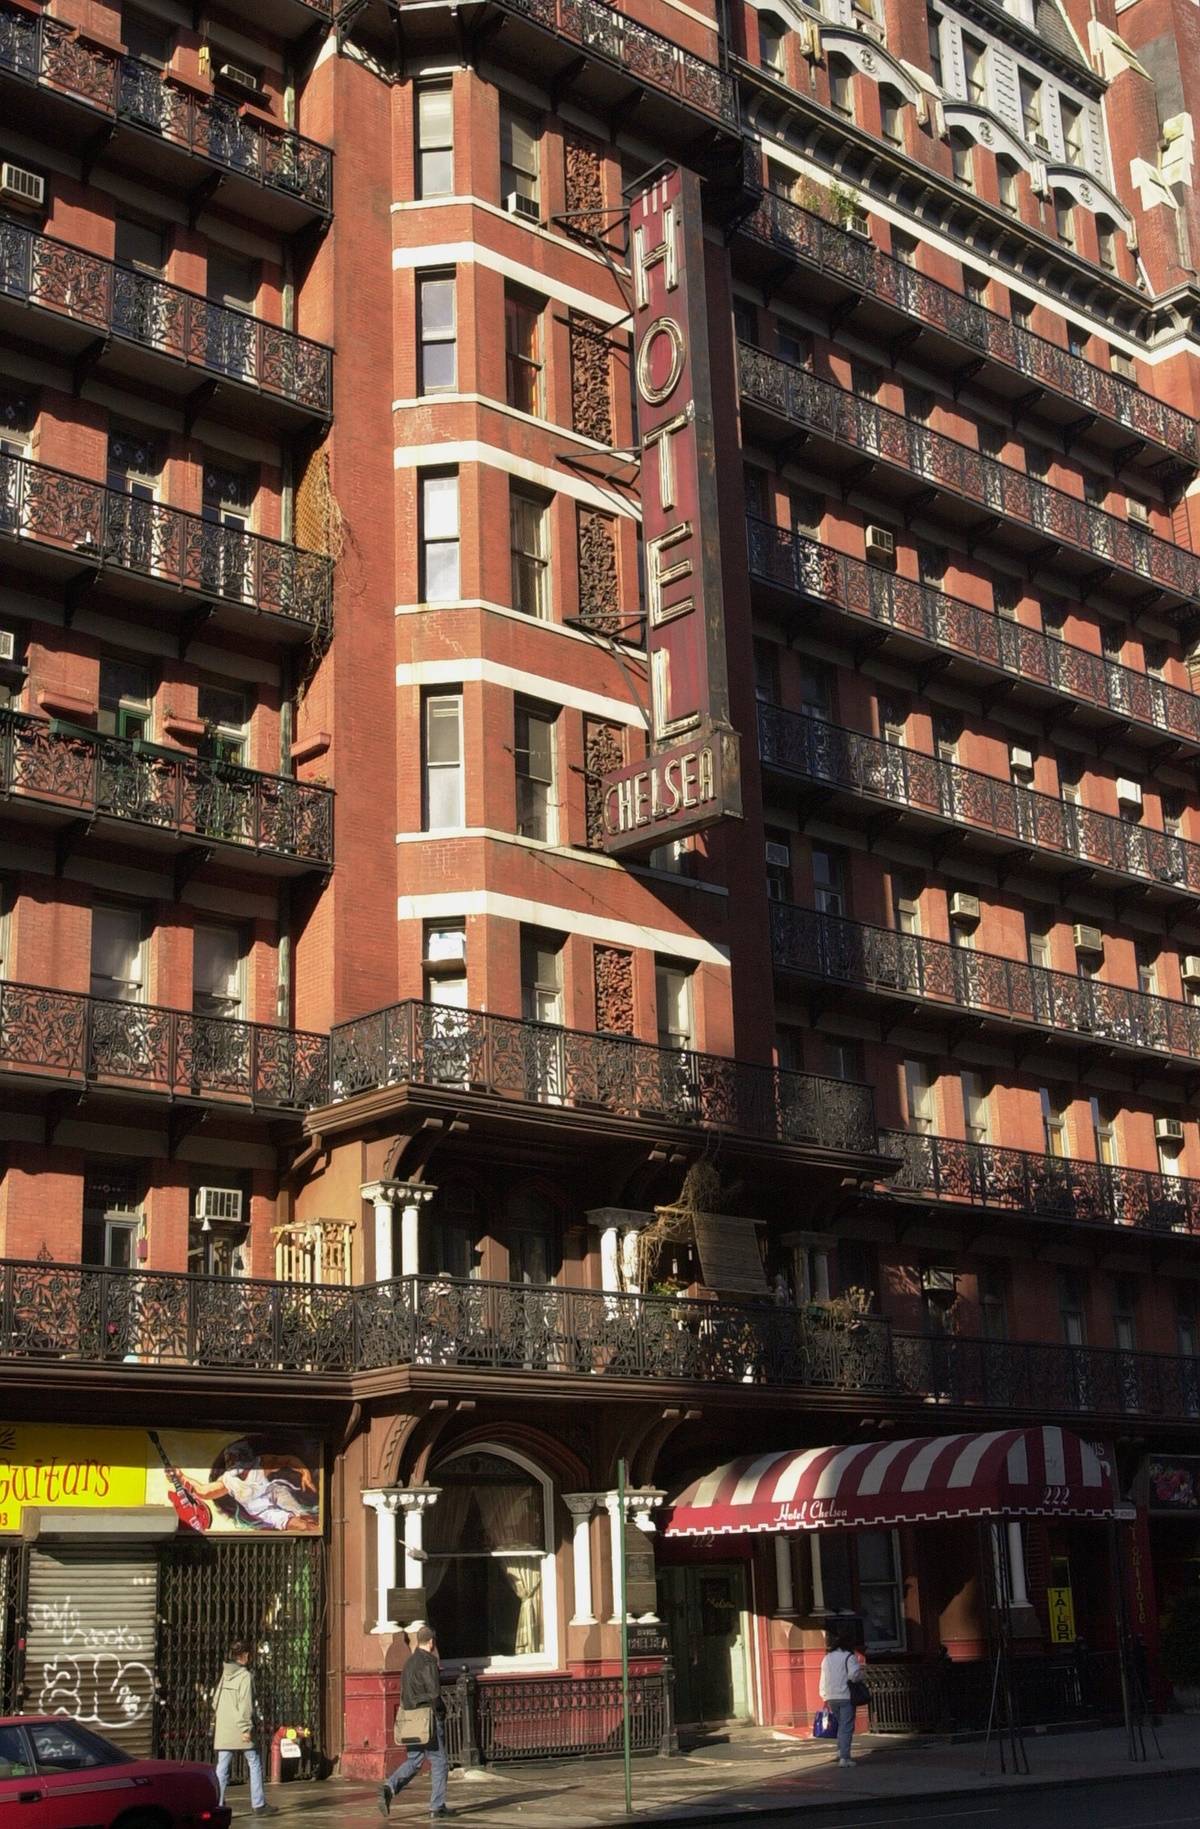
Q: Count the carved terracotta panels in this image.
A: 5